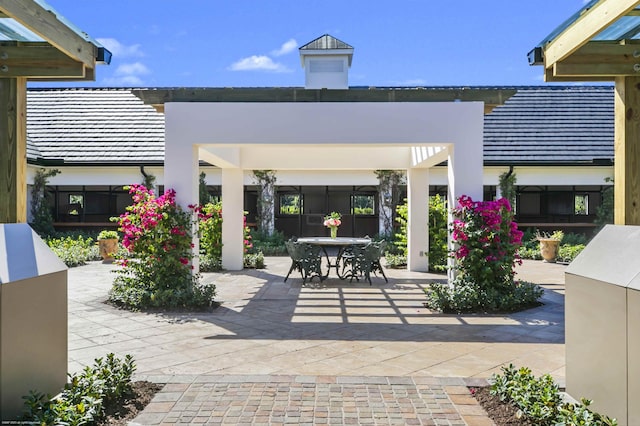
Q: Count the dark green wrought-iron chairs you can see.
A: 4